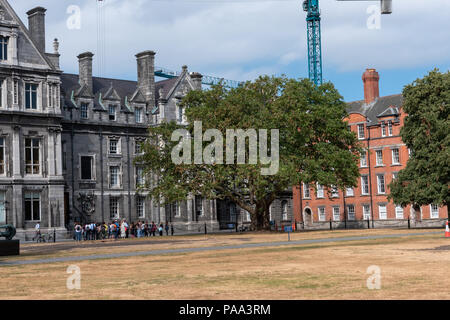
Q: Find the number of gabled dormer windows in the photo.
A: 3